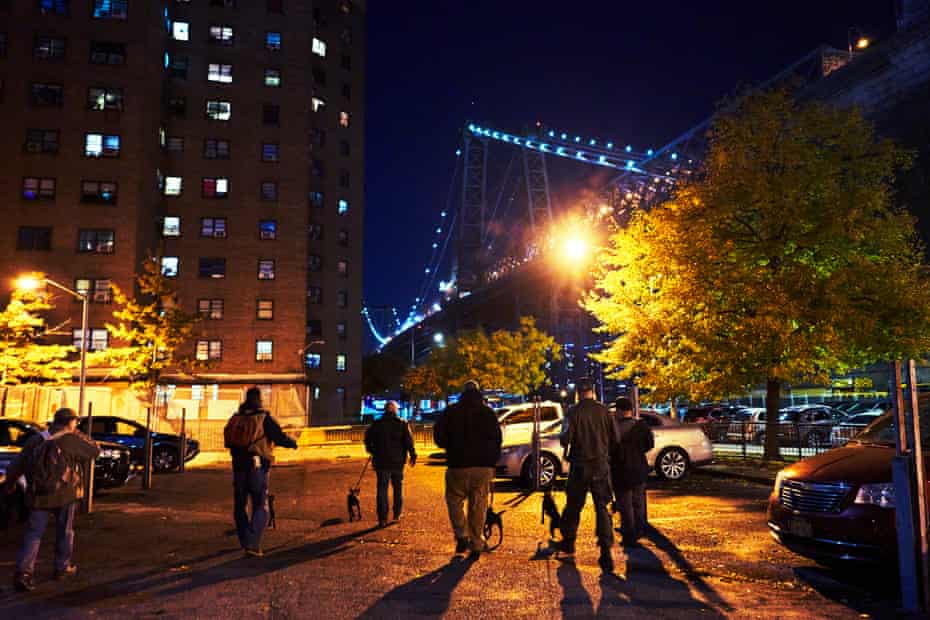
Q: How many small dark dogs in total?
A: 4